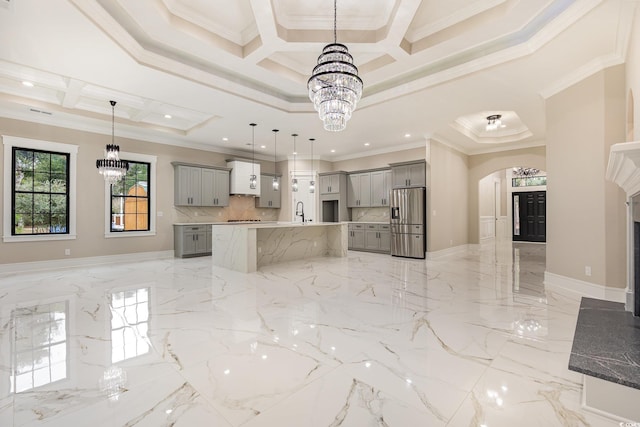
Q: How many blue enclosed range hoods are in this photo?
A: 0